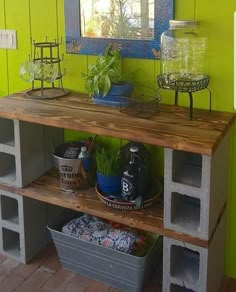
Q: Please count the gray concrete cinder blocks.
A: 4